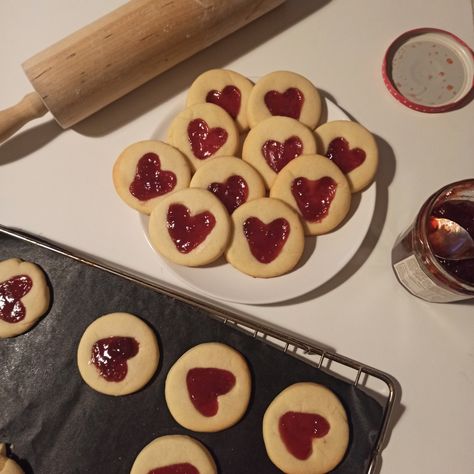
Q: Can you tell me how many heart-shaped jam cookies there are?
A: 15